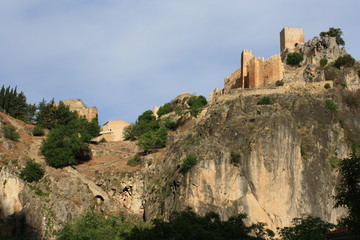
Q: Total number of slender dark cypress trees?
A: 4